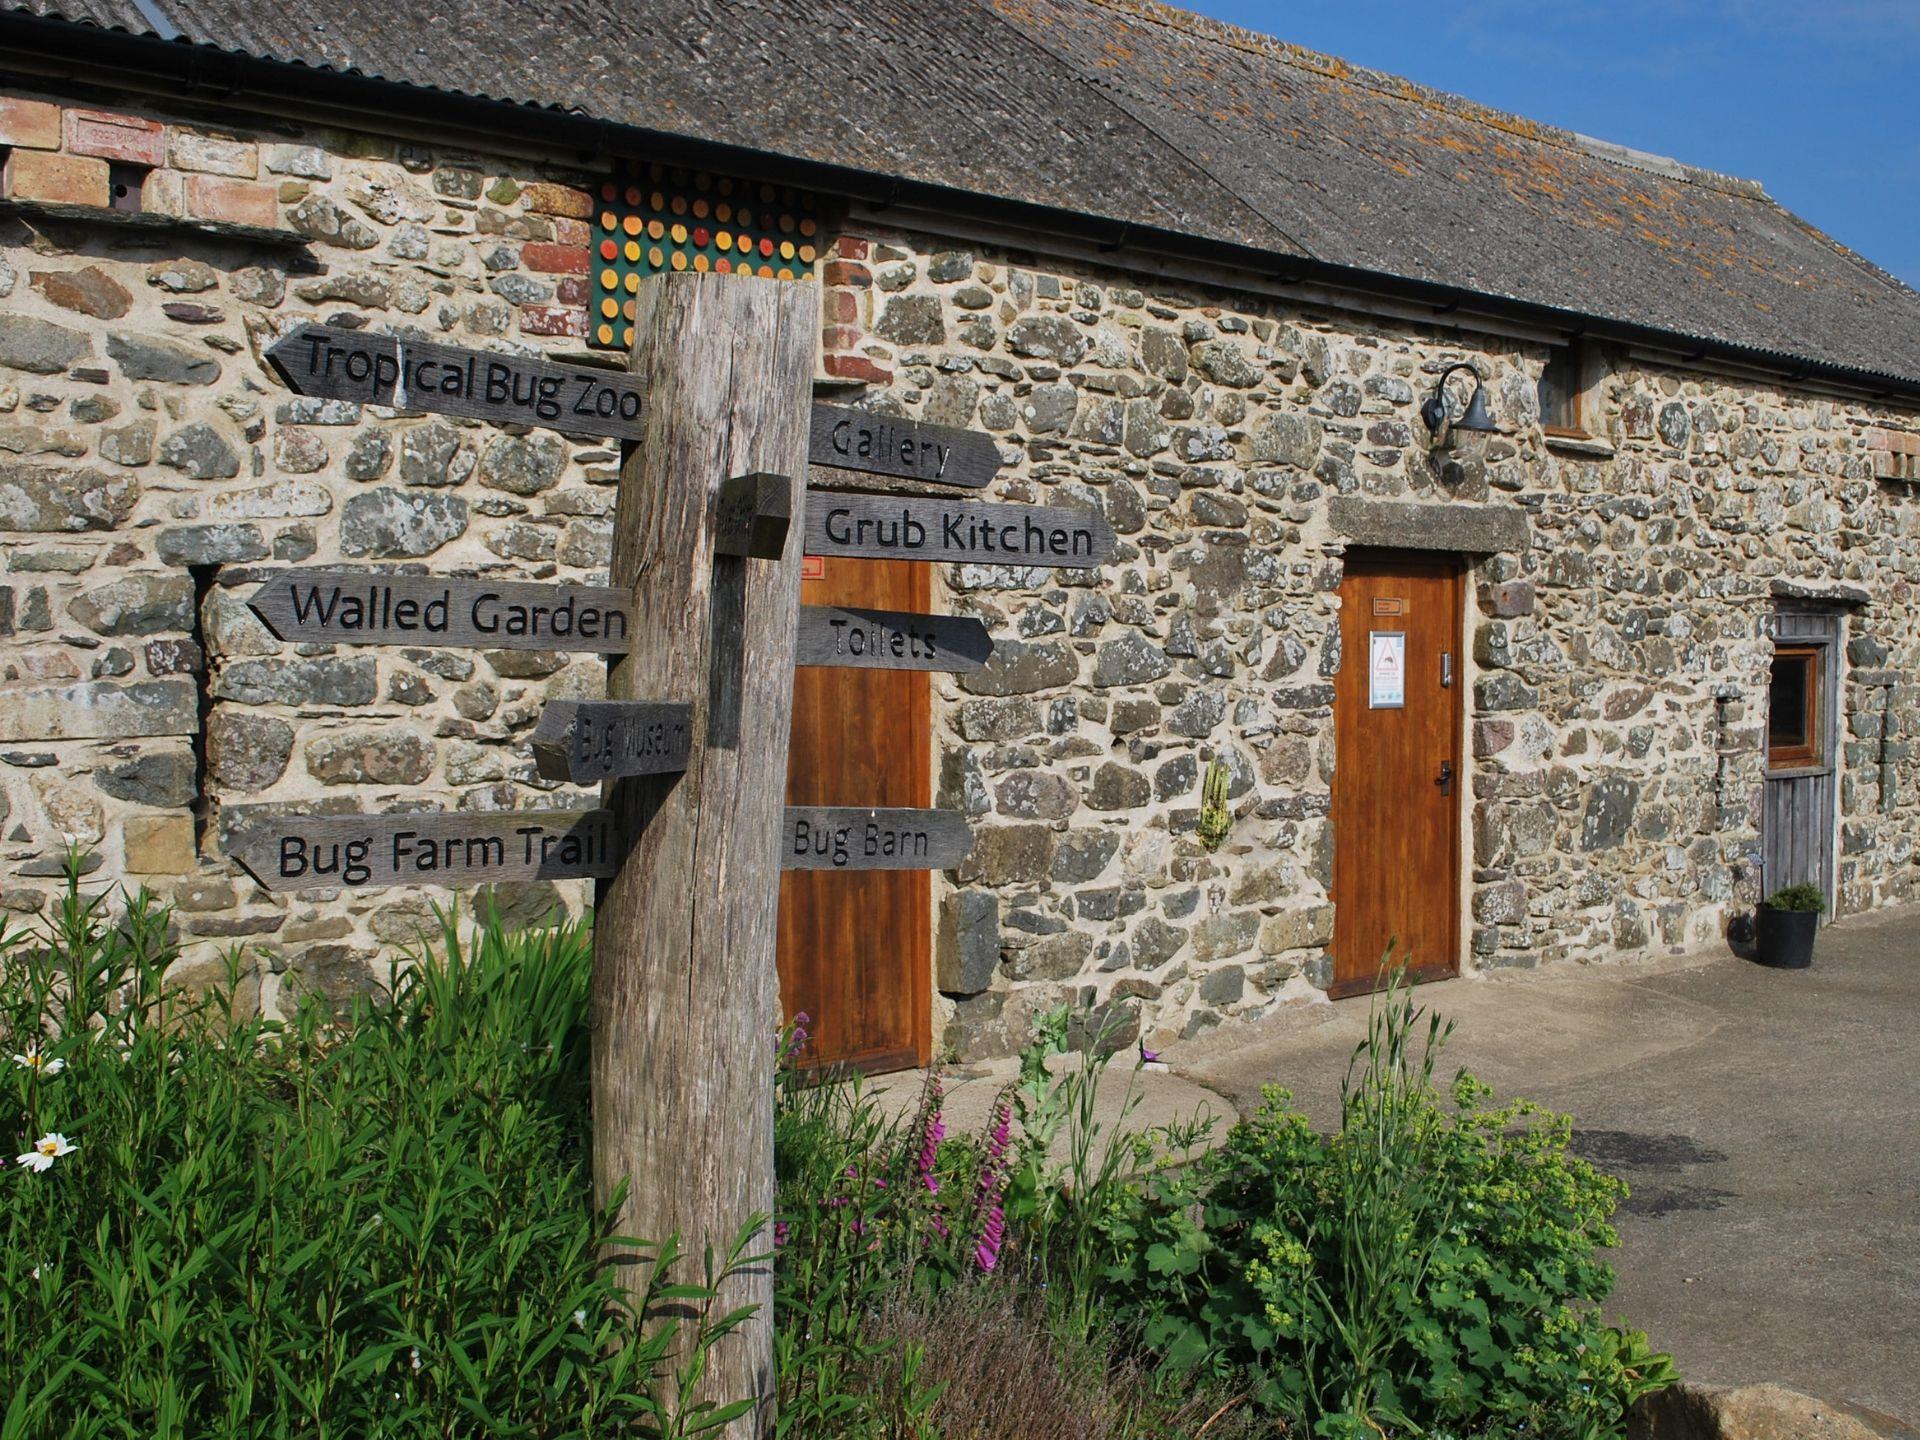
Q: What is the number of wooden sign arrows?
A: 9